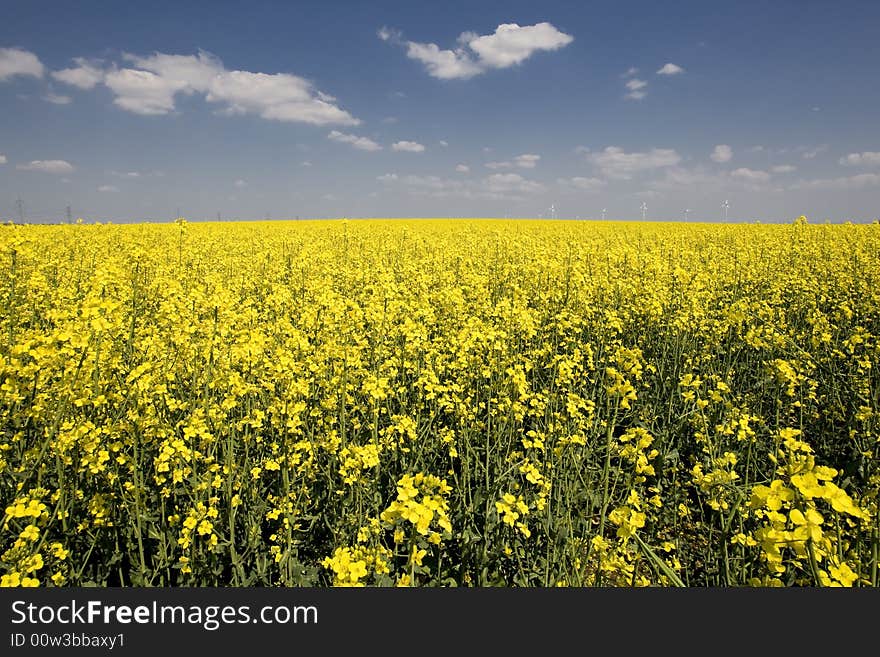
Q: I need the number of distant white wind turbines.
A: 5